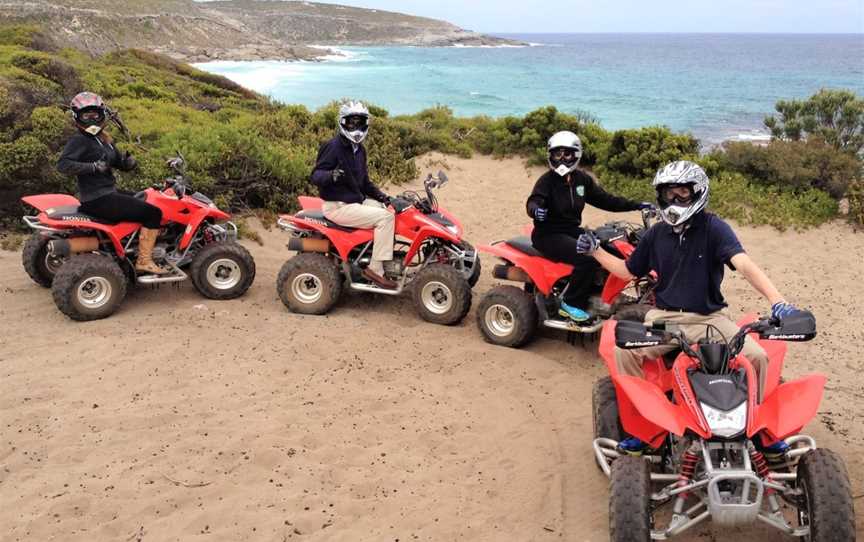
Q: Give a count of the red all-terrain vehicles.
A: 4